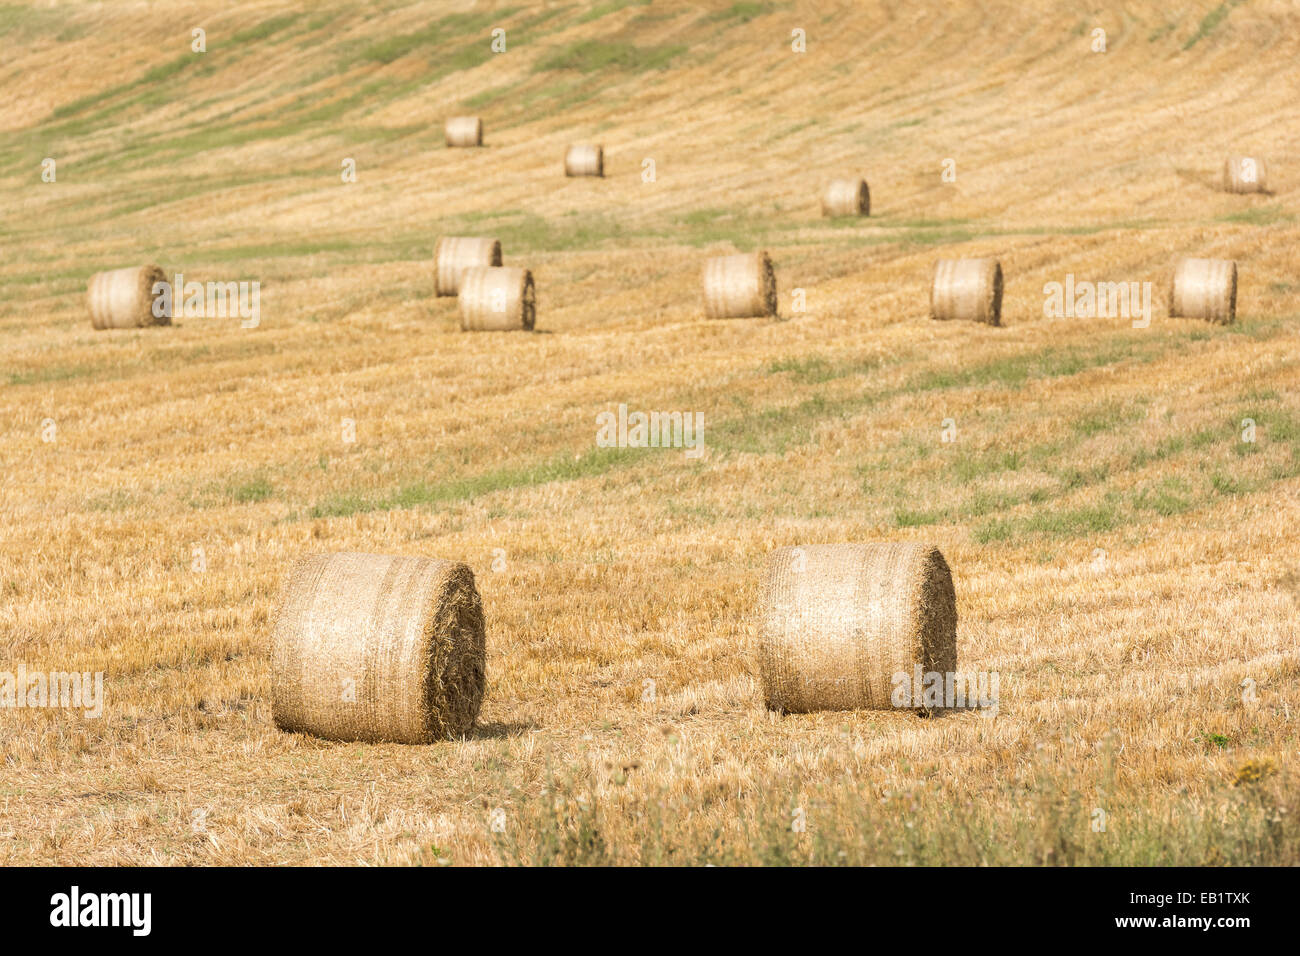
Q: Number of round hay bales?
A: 12